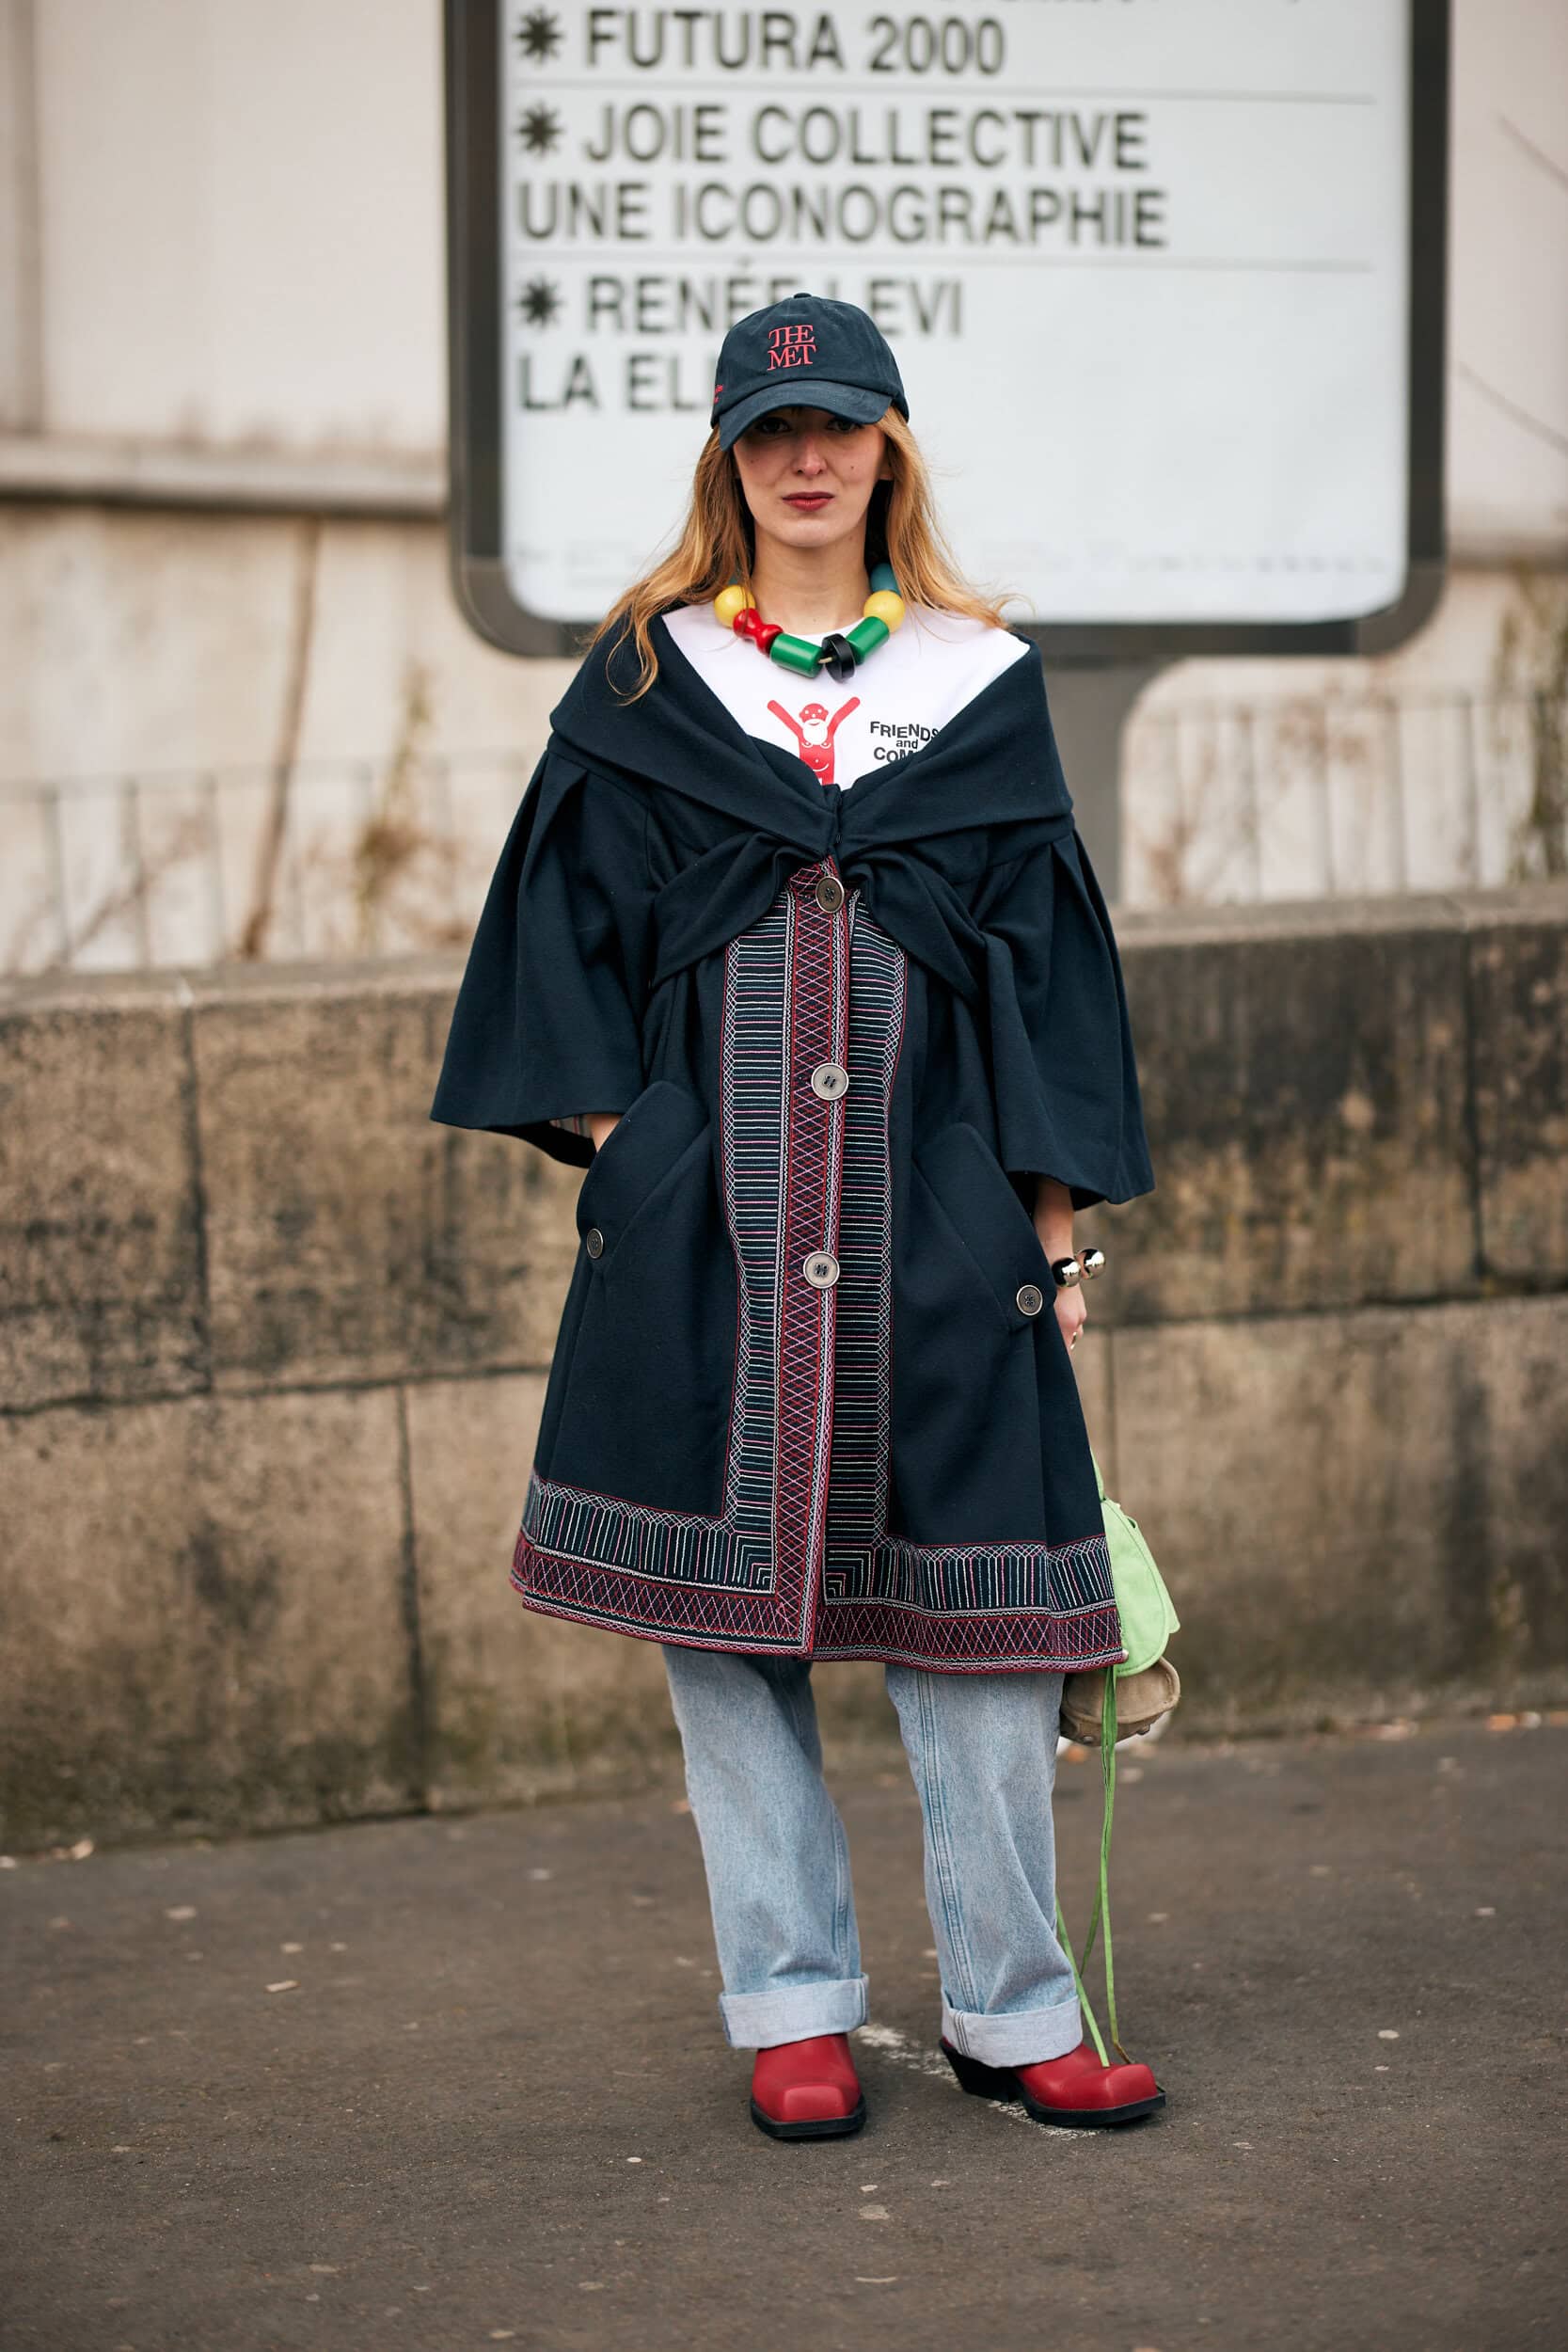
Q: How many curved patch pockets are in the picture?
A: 2